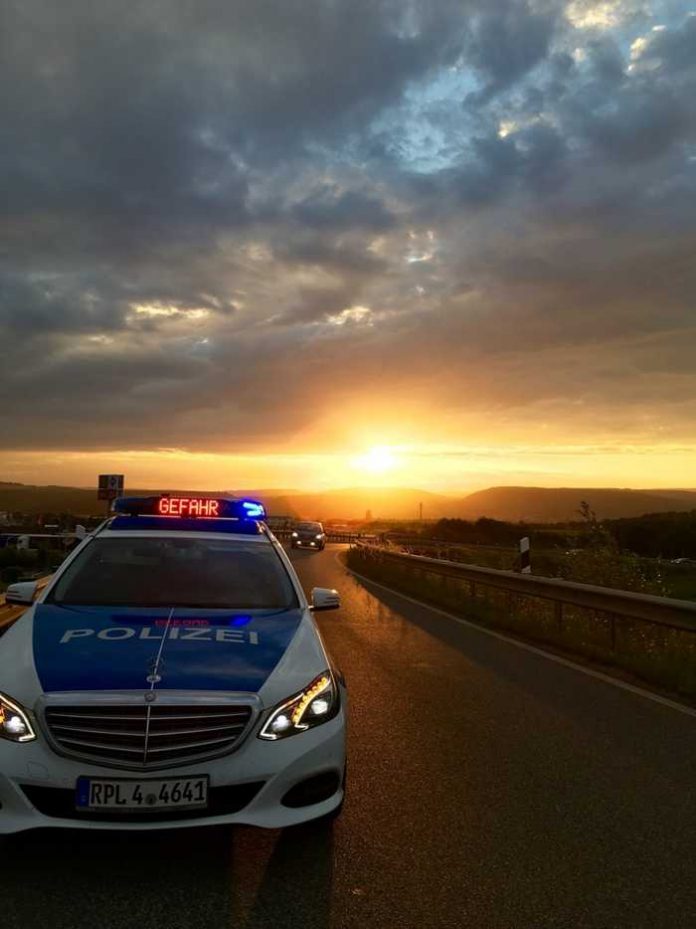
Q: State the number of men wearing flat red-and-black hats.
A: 0